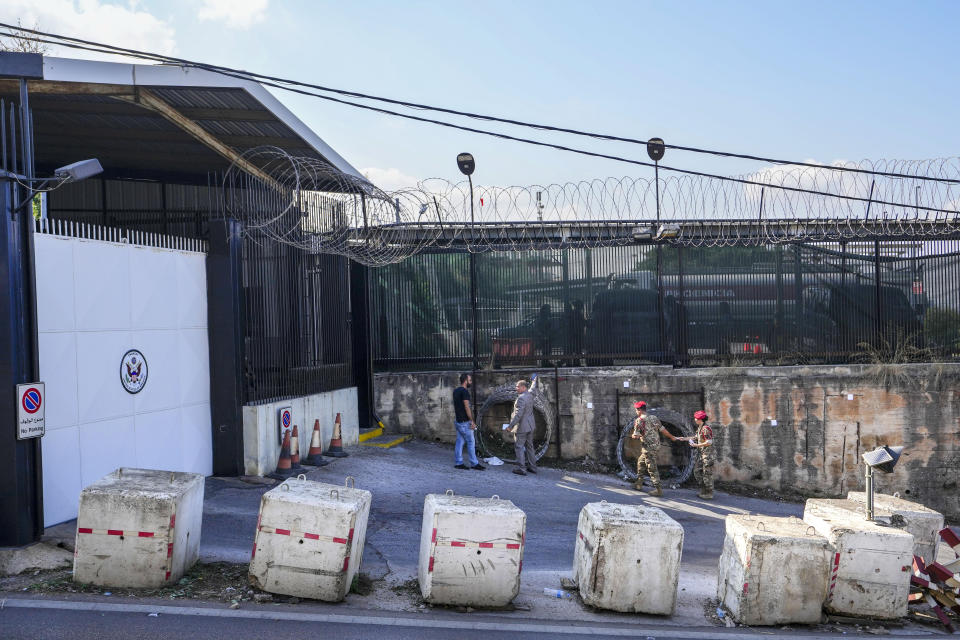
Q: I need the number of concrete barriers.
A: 7